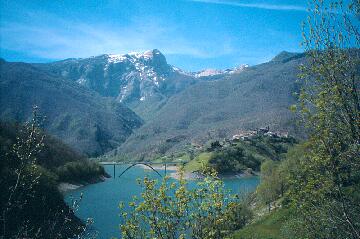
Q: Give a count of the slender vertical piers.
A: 2